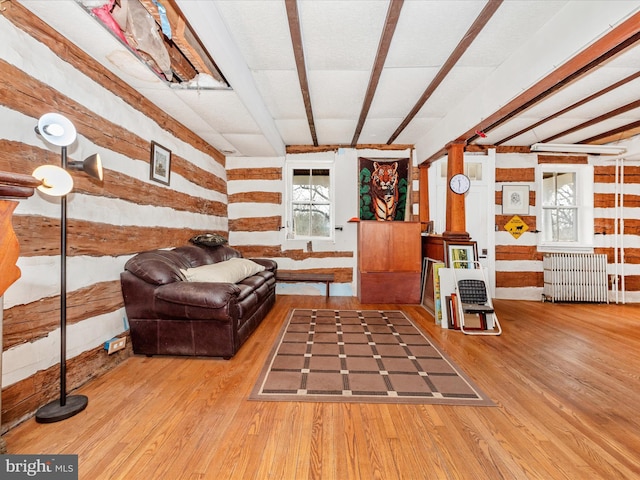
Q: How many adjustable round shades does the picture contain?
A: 3